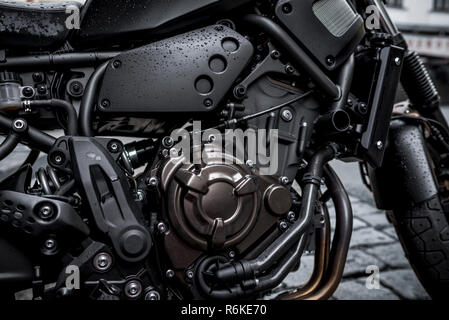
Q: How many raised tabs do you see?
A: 3